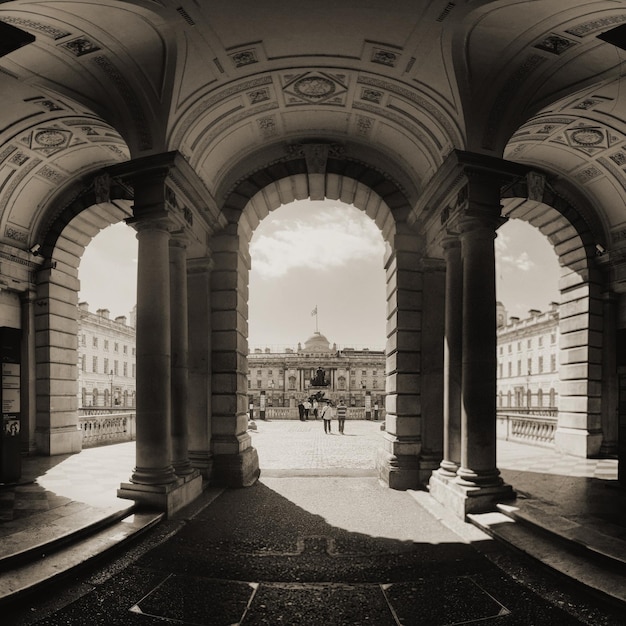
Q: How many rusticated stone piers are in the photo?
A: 4